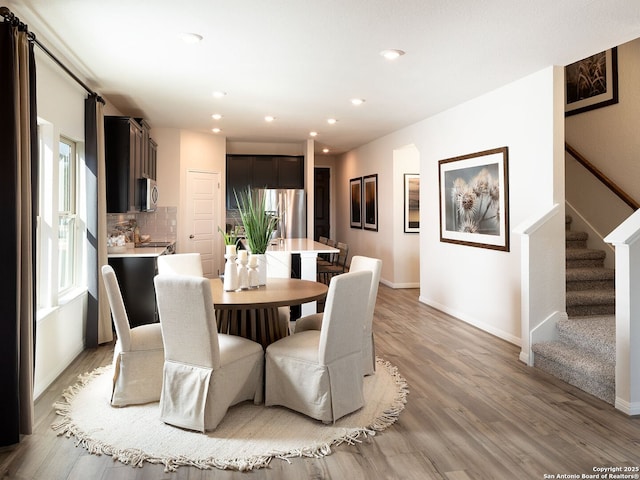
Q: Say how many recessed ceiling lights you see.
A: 10